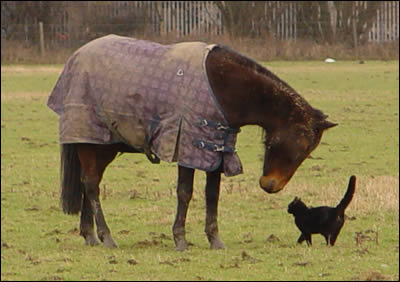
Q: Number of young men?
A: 0